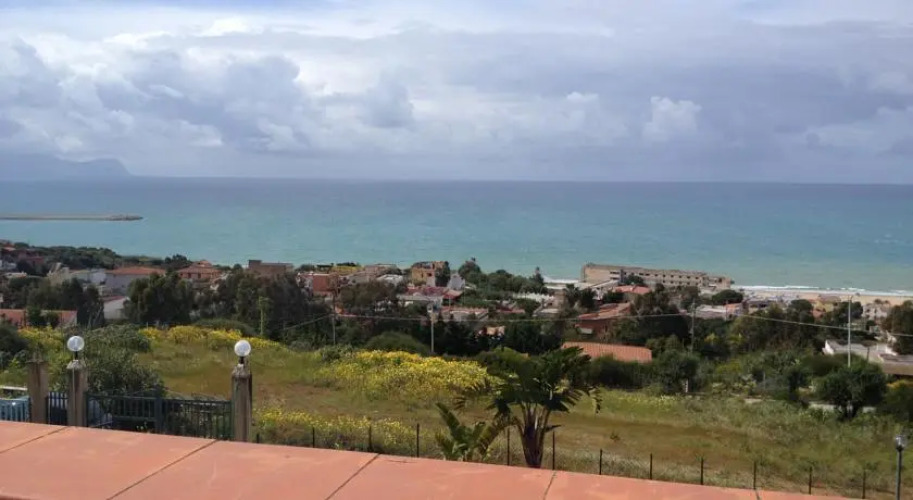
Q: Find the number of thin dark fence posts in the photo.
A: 12